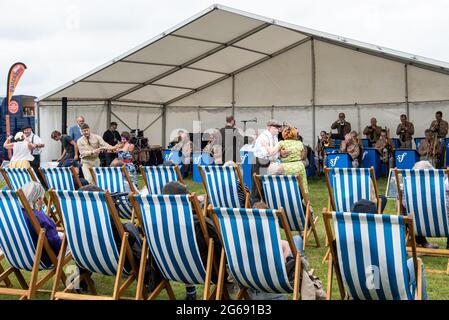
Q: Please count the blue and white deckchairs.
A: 13